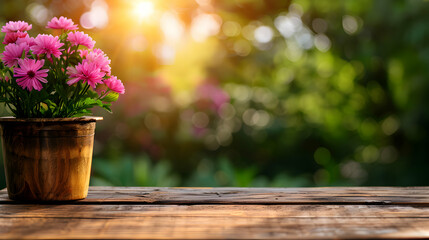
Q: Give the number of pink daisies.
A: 11